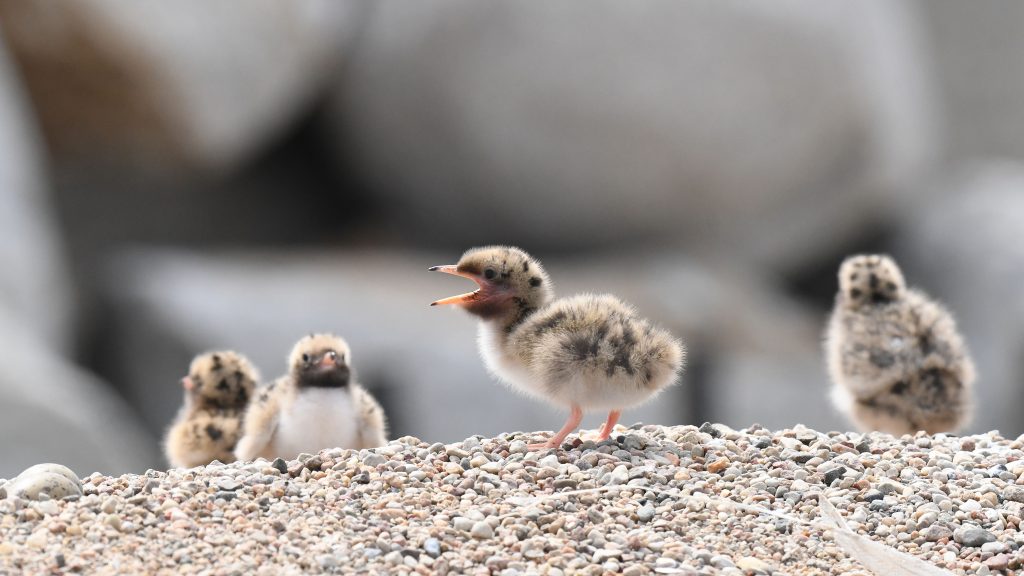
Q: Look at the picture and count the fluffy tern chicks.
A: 4